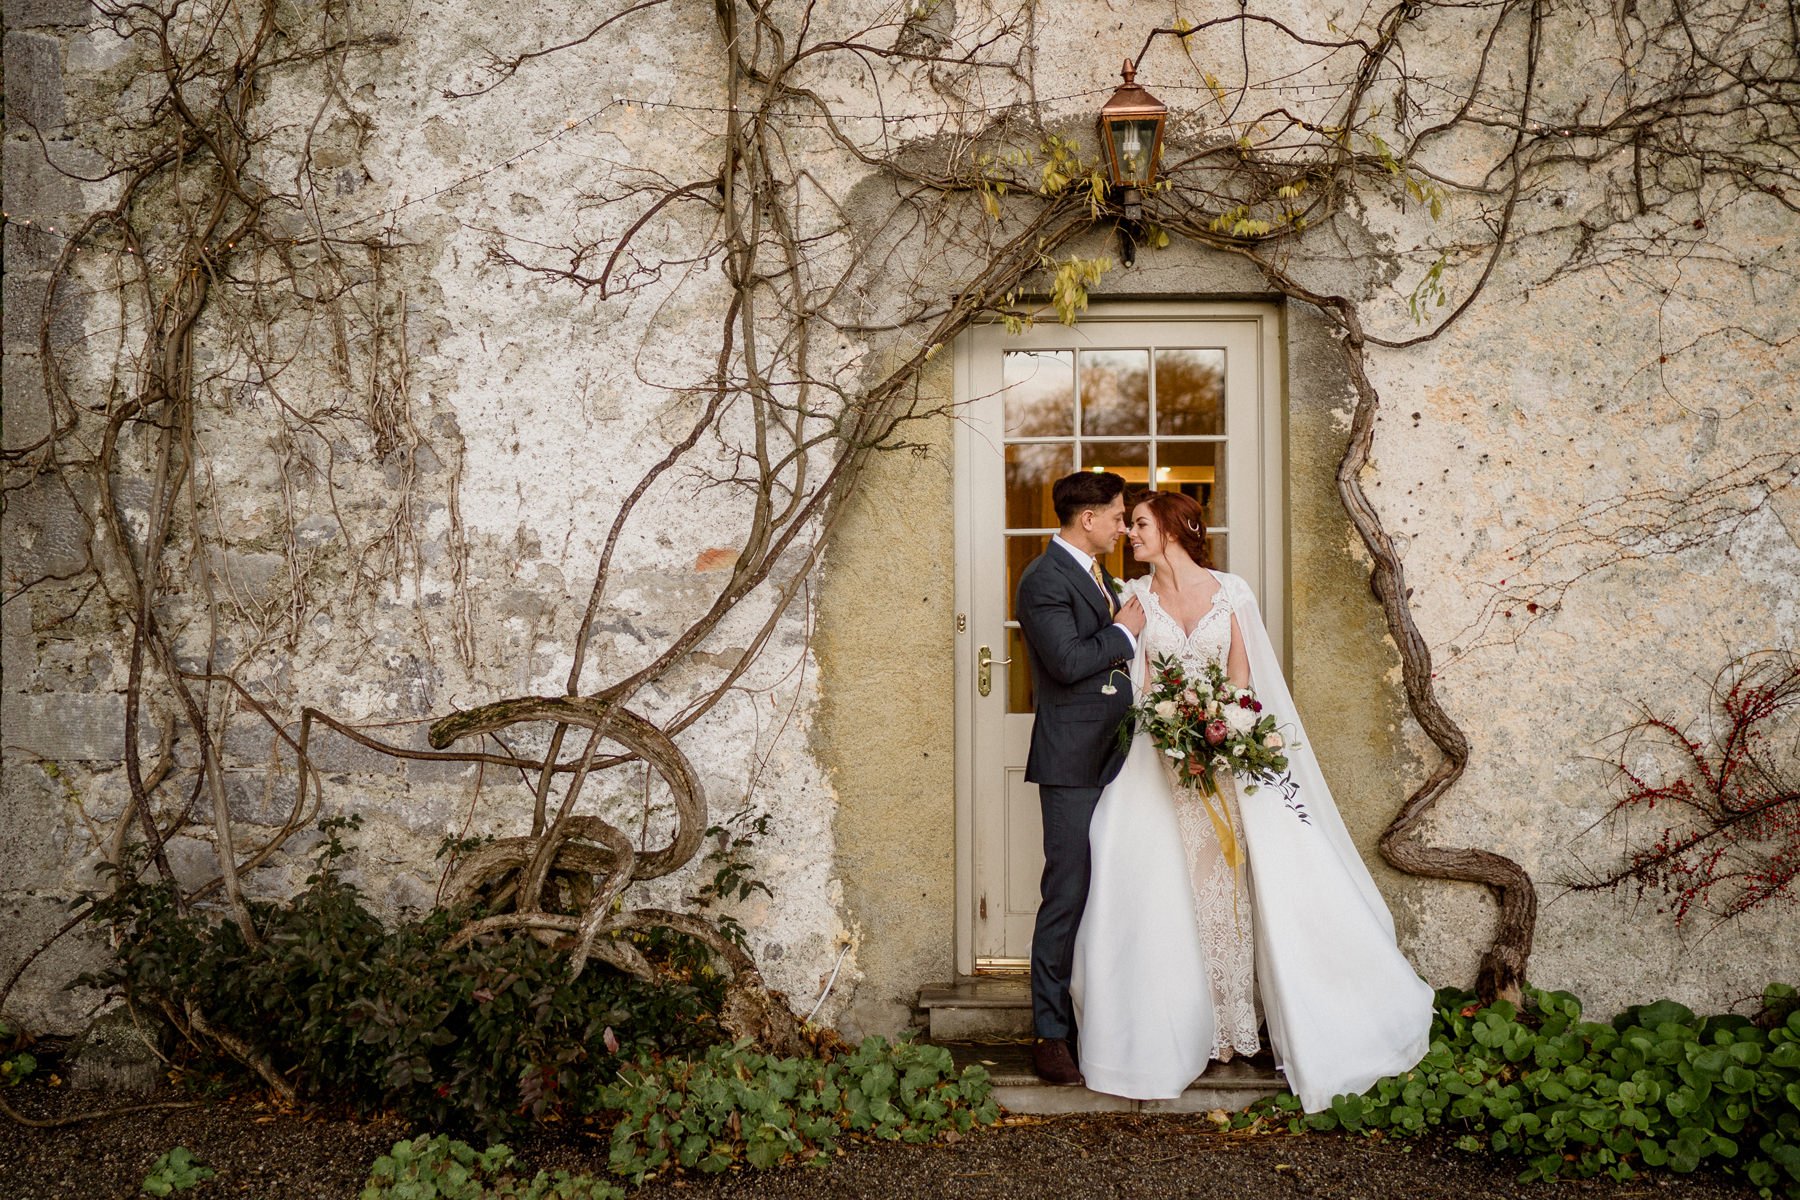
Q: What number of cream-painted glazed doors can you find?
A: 1